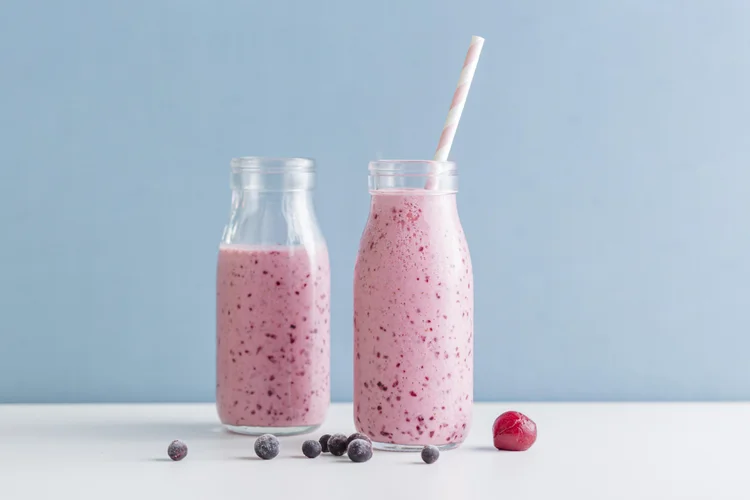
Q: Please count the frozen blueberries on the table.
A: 8